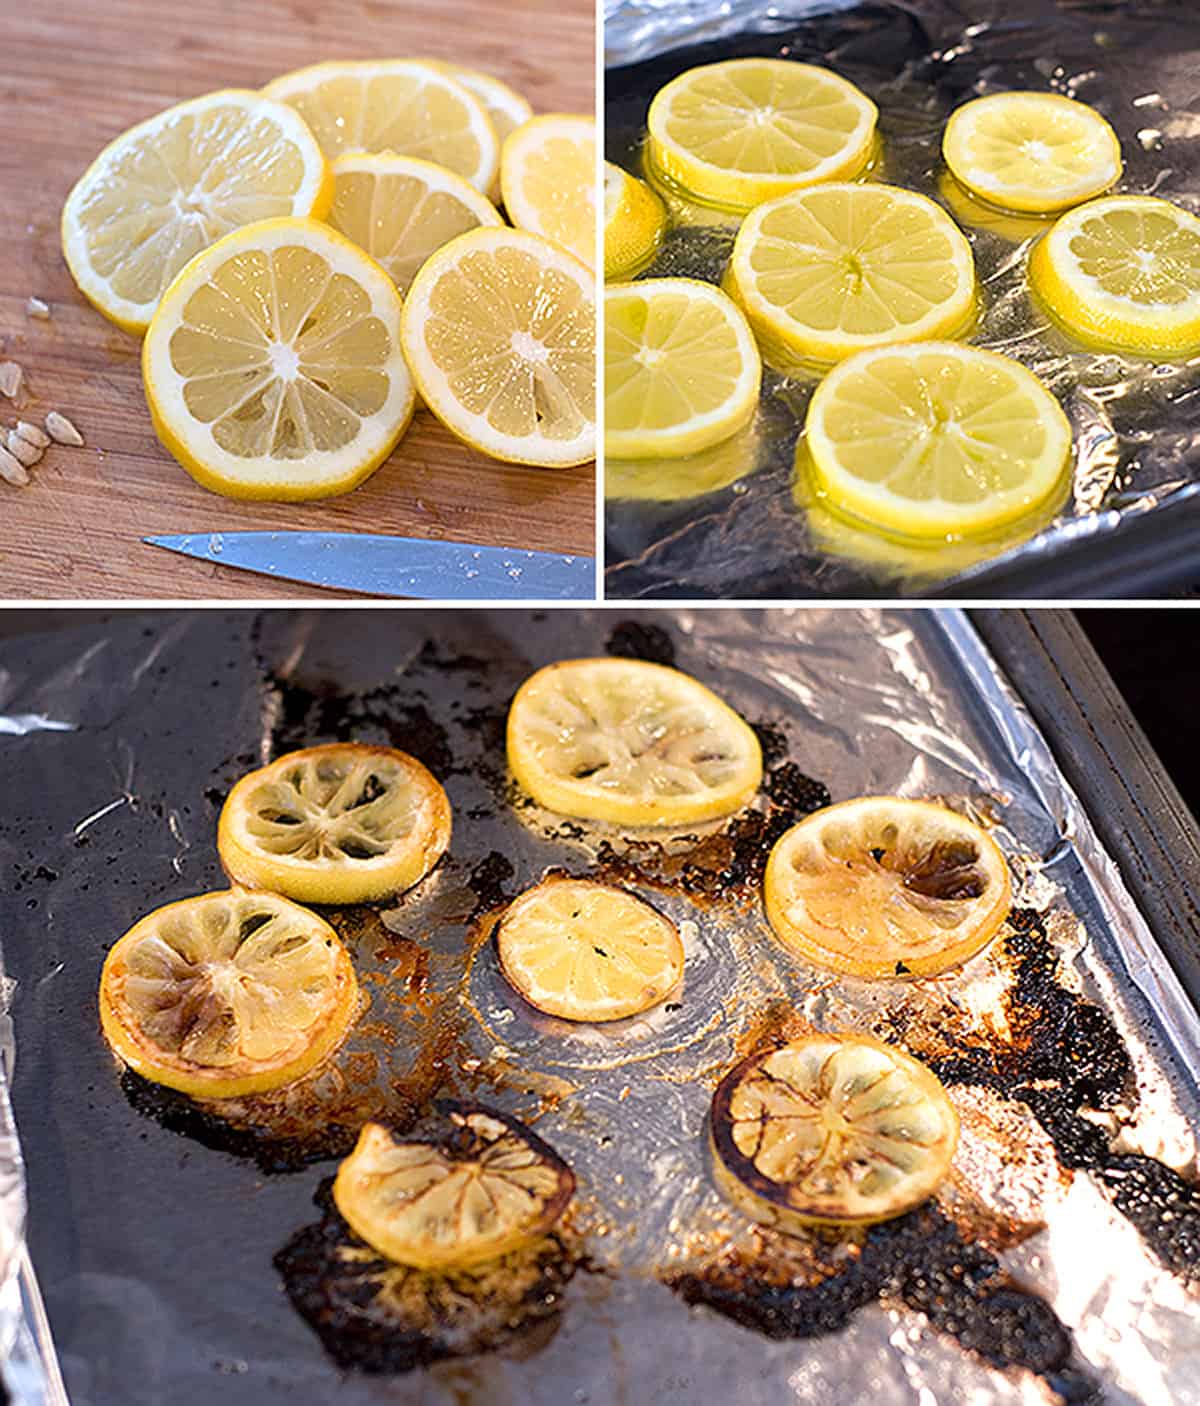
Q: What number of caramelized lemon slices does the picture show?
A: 7